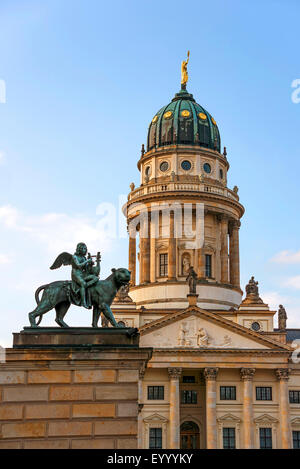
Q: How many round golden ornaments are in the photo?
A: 5